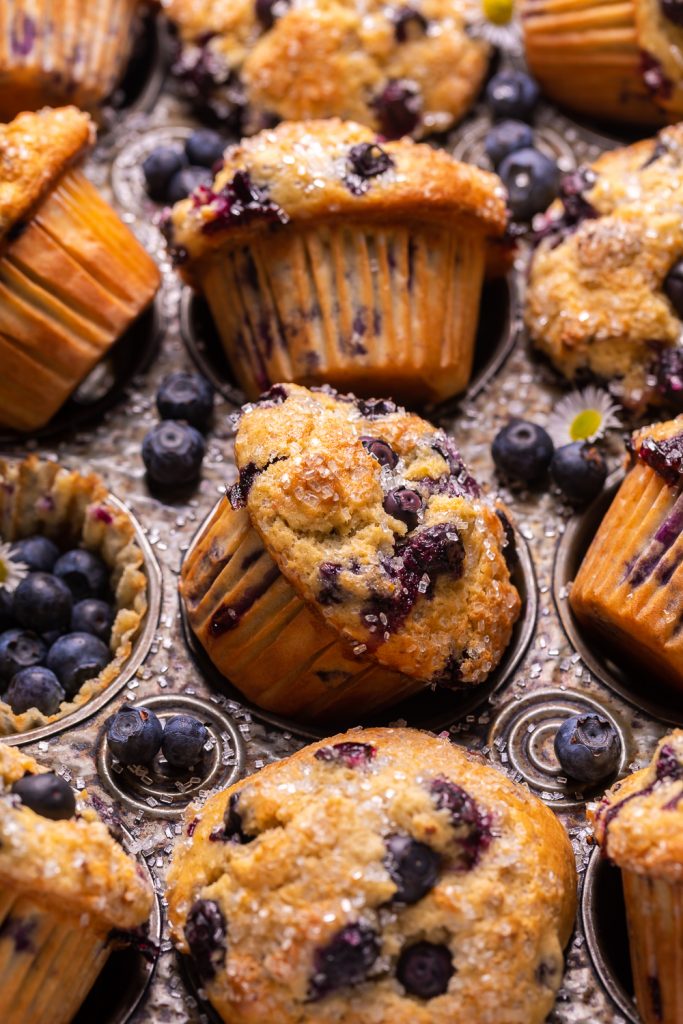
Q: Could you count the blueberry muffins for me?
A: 11